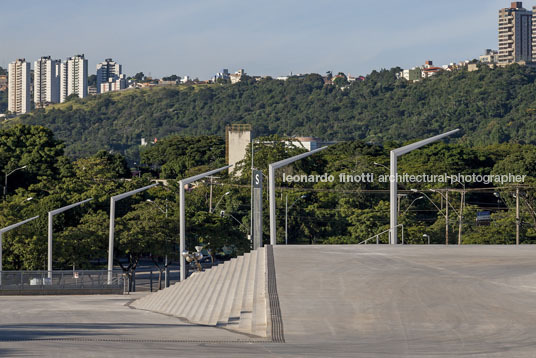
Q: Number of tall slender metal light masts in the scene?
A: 6